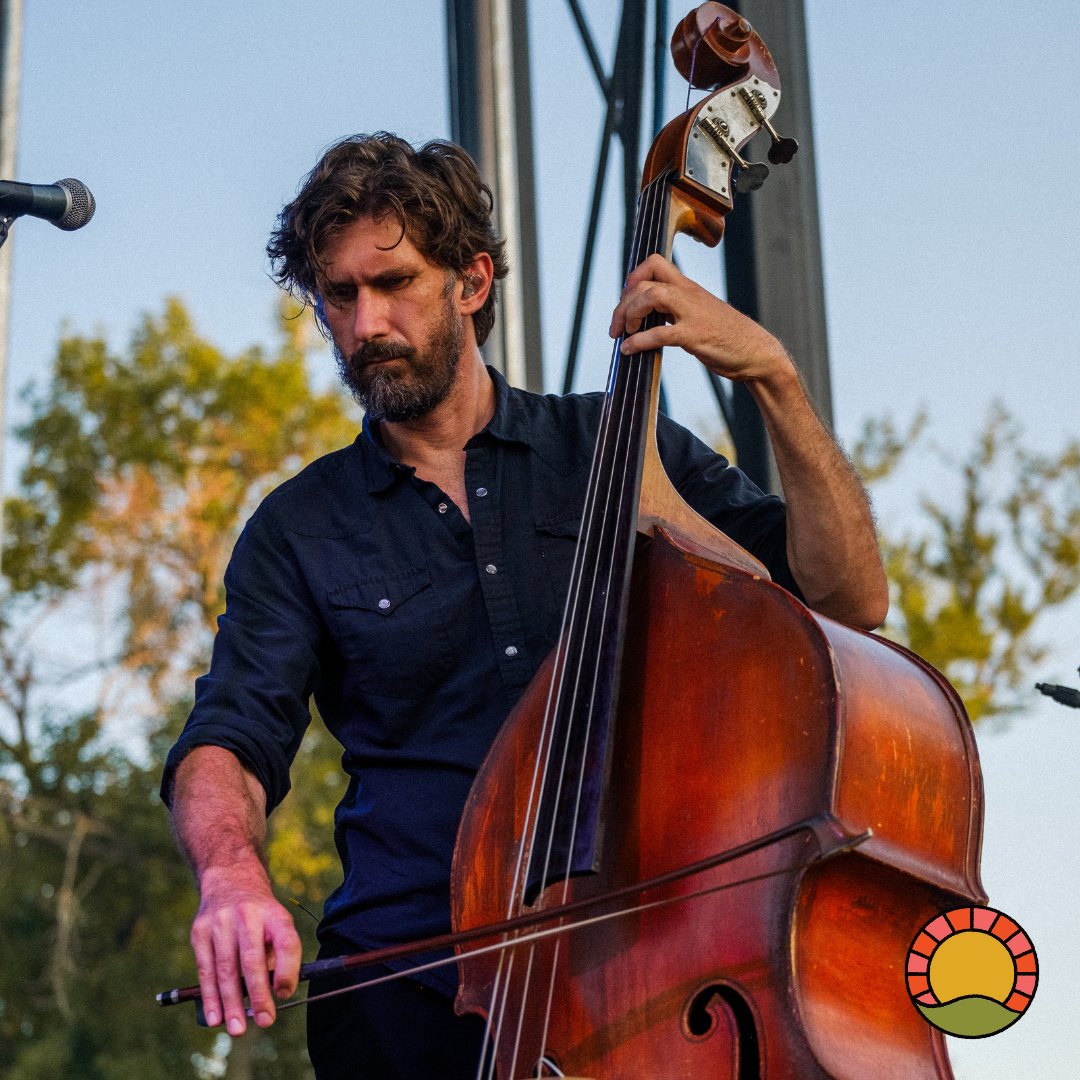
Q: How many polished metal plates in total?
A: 1